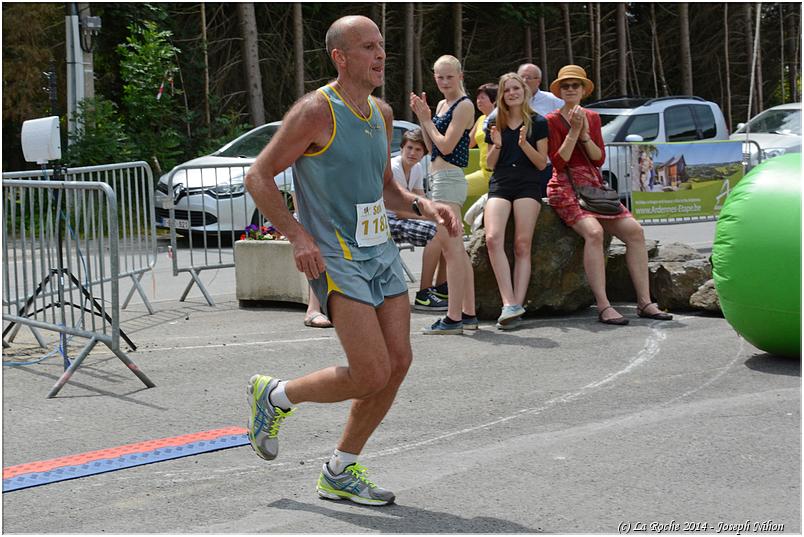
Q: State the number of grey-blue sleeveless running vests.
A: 1